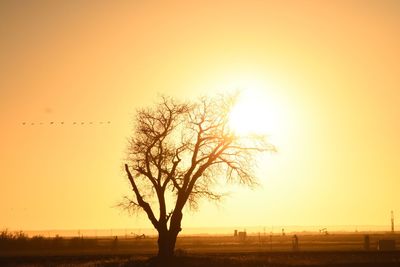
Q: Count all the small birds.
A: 10